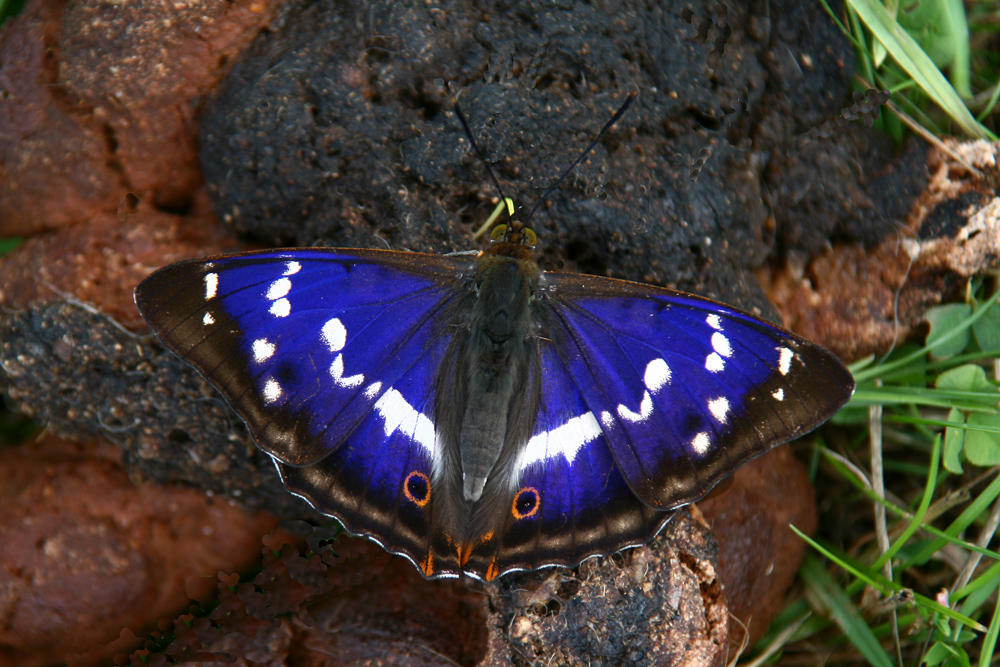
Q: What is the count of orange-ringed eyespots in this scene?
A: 2